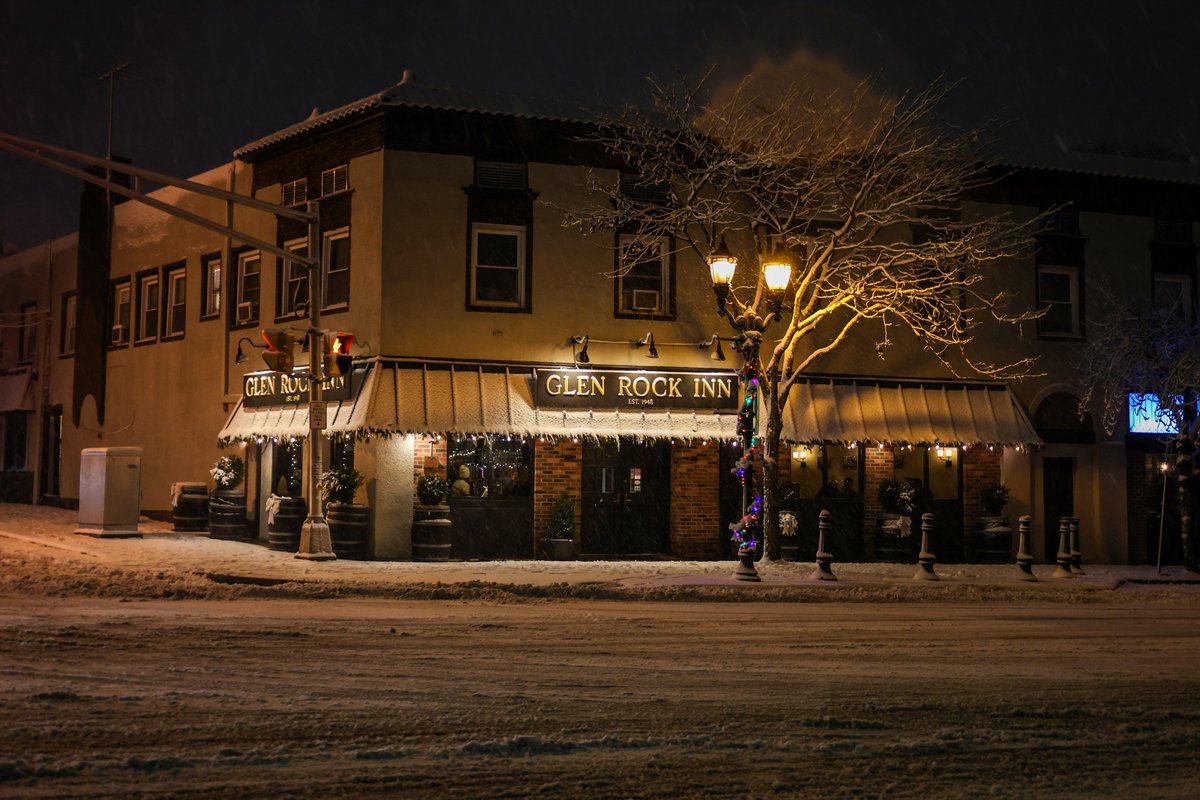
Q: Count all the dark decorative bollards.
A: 5